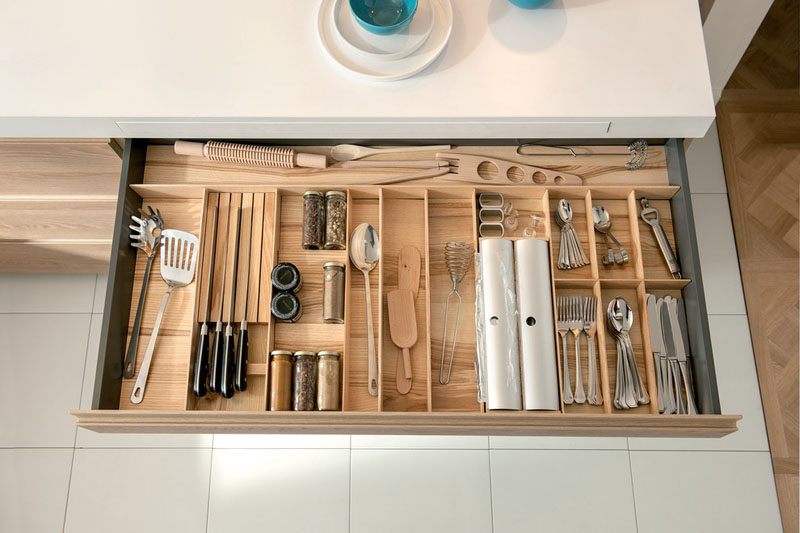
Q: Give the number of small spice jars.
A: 8